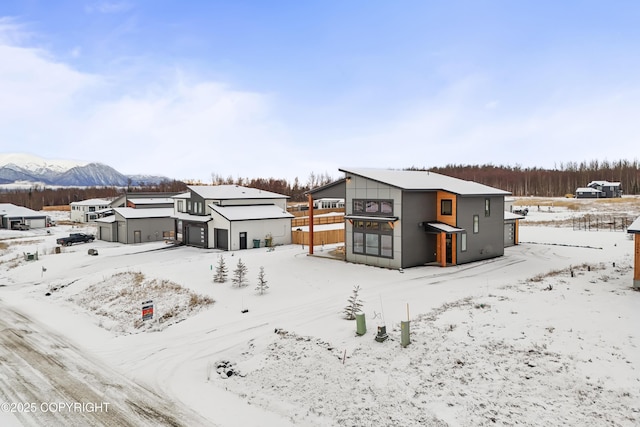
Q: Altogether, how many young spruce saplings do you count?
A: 4